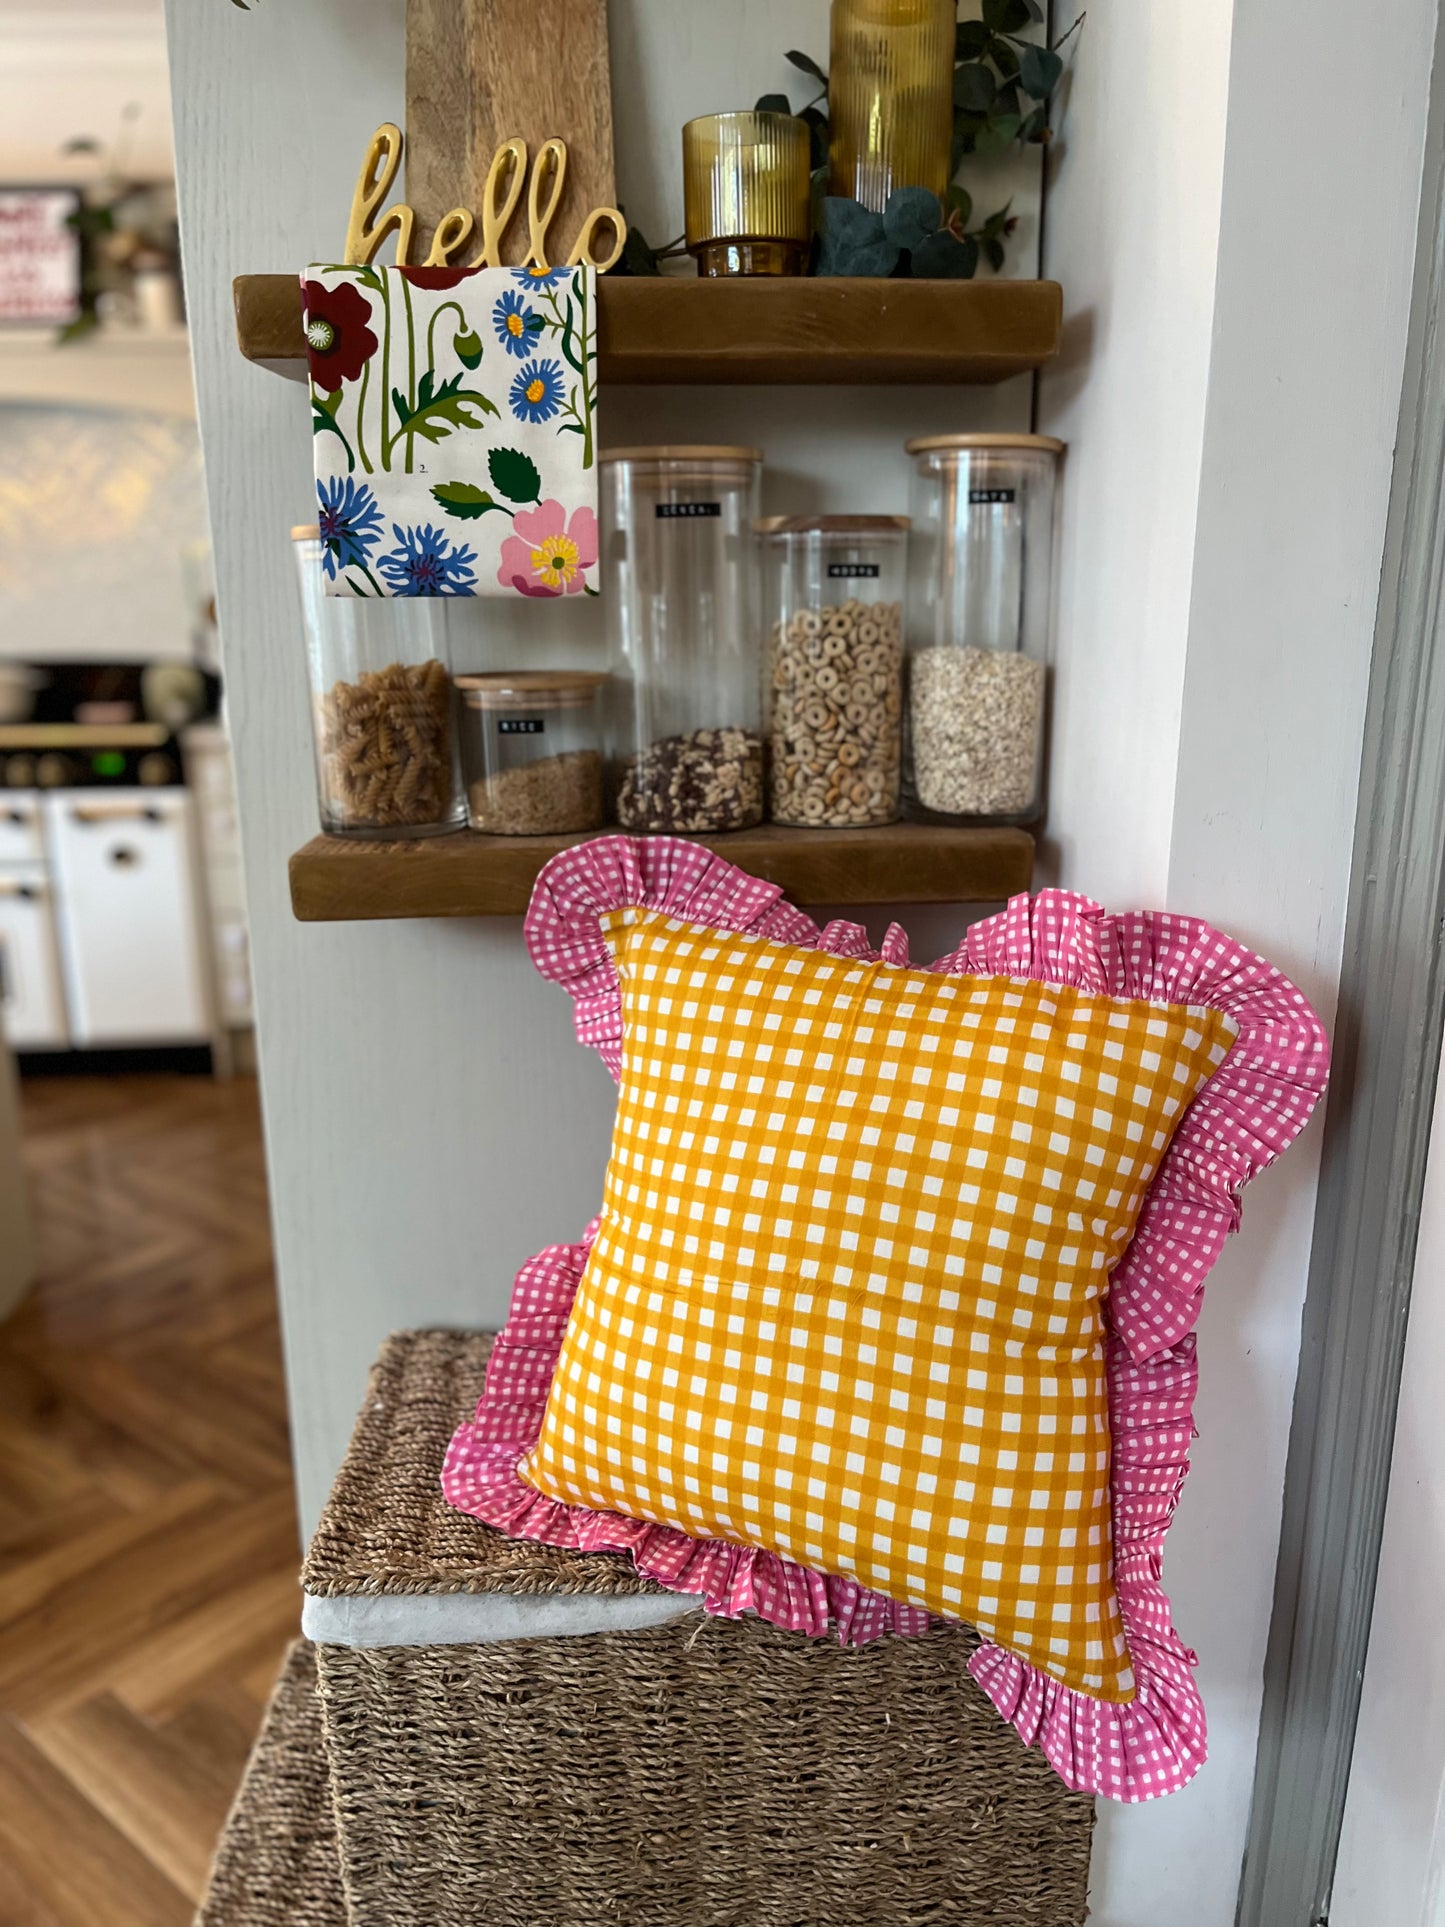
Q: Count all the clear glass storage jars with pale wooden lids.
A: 5